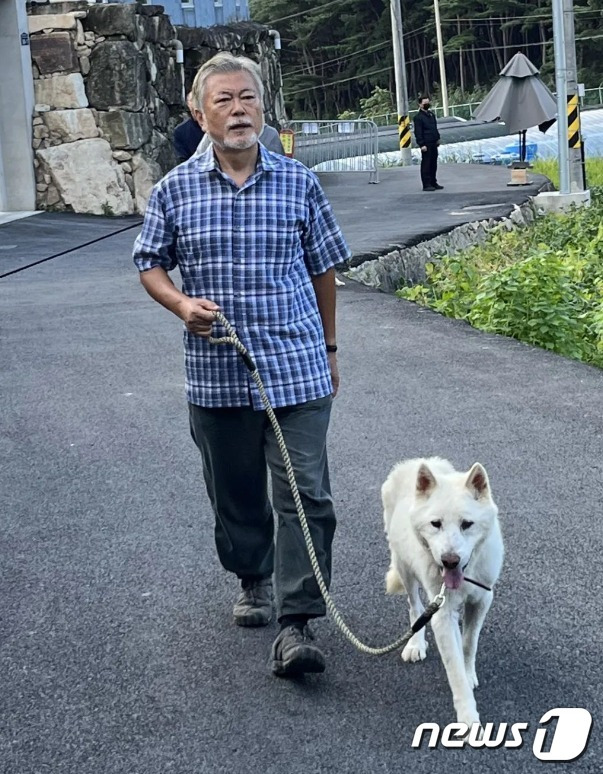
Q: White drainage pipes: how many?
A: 2